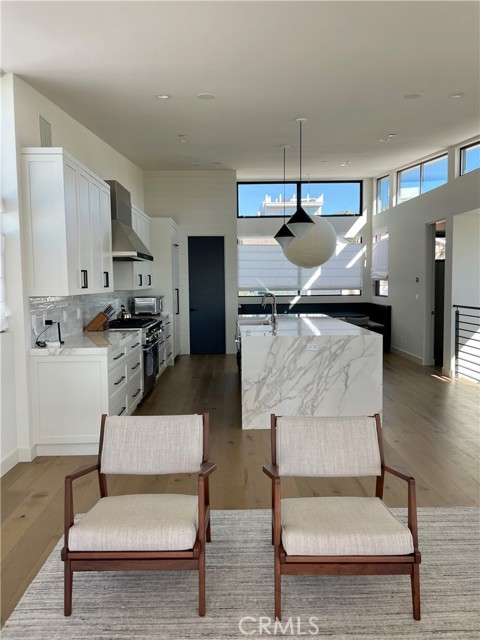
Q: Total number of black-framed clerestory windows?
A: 4